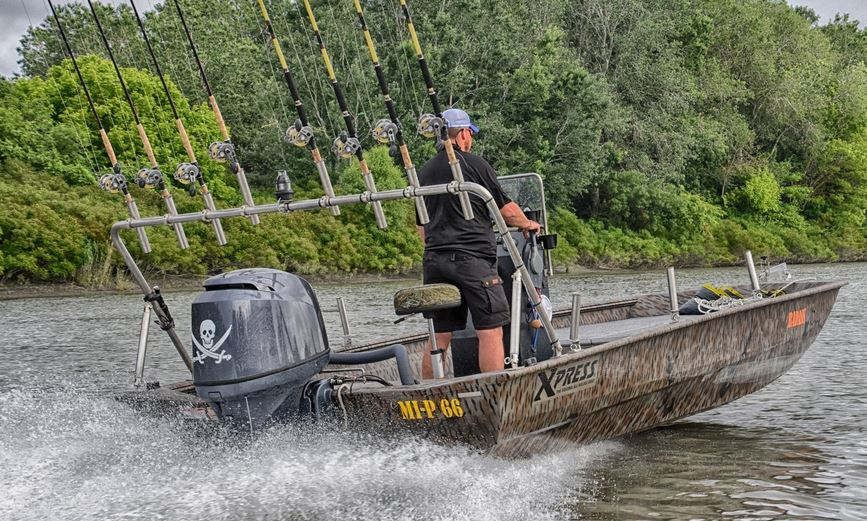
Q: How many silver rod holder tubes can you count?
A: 12